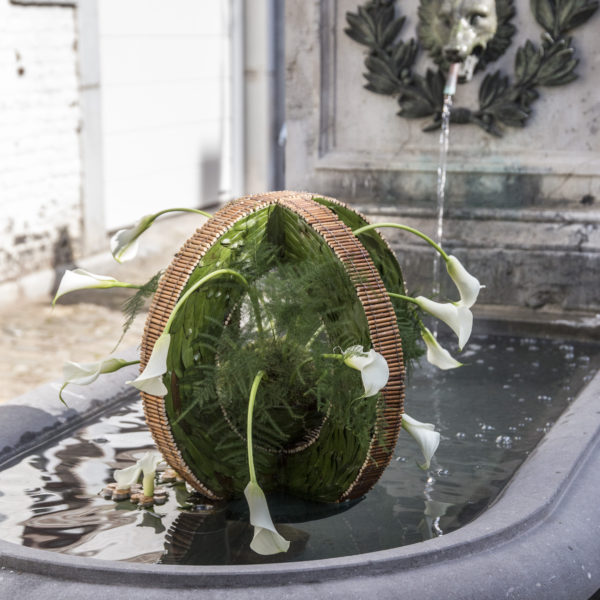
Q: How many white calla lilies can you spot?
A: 12